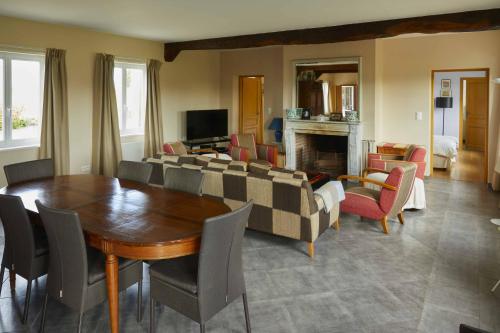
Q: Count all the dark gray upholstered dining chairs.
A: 6